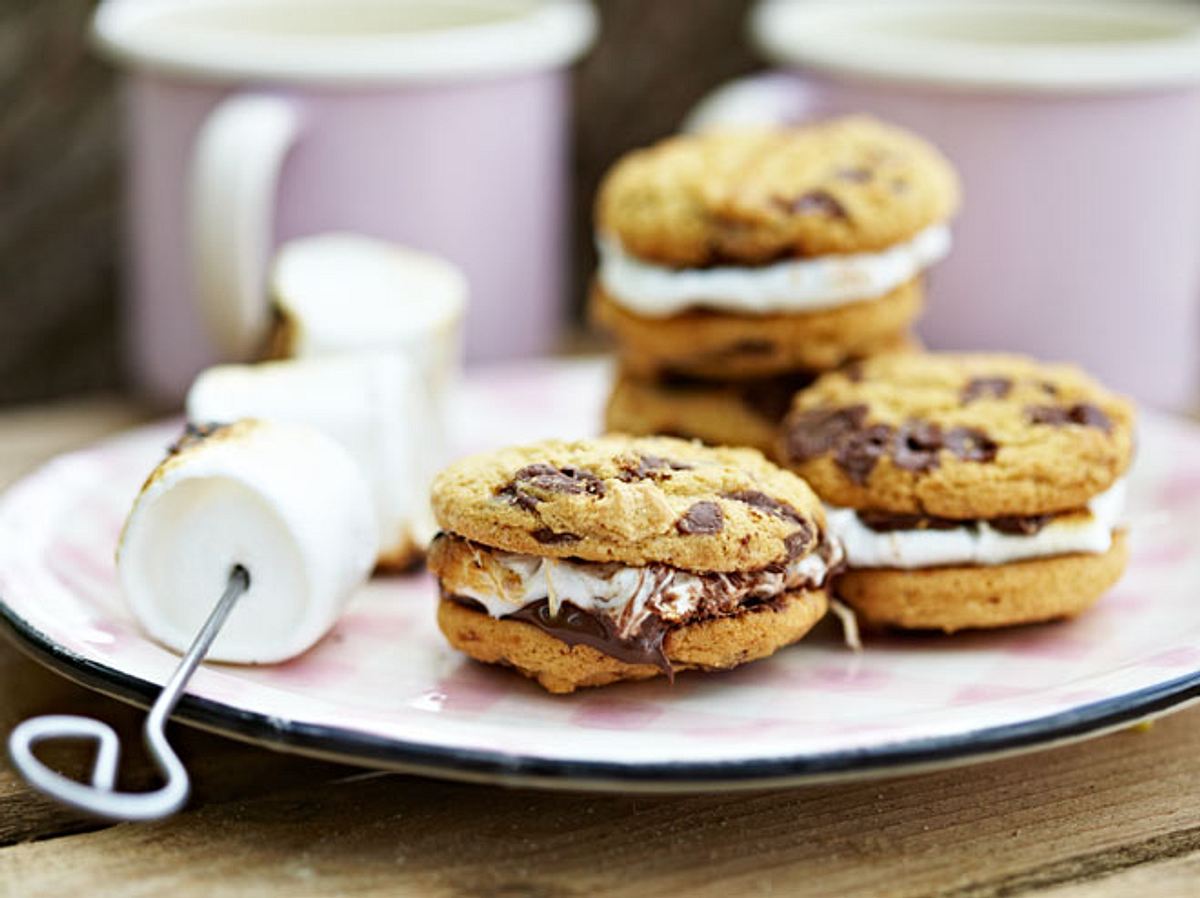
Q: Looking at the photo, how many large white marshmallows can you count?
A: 3